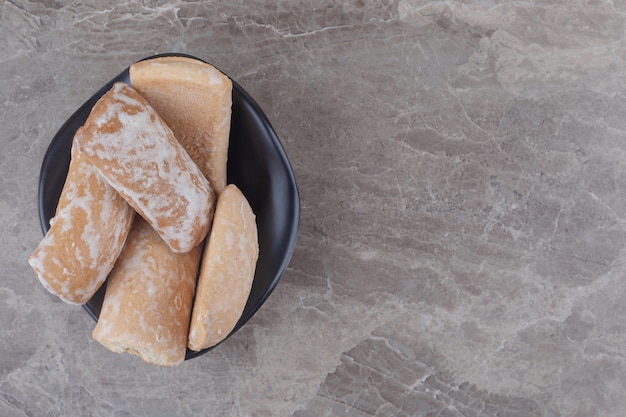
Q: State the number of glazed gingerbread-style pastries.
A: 5